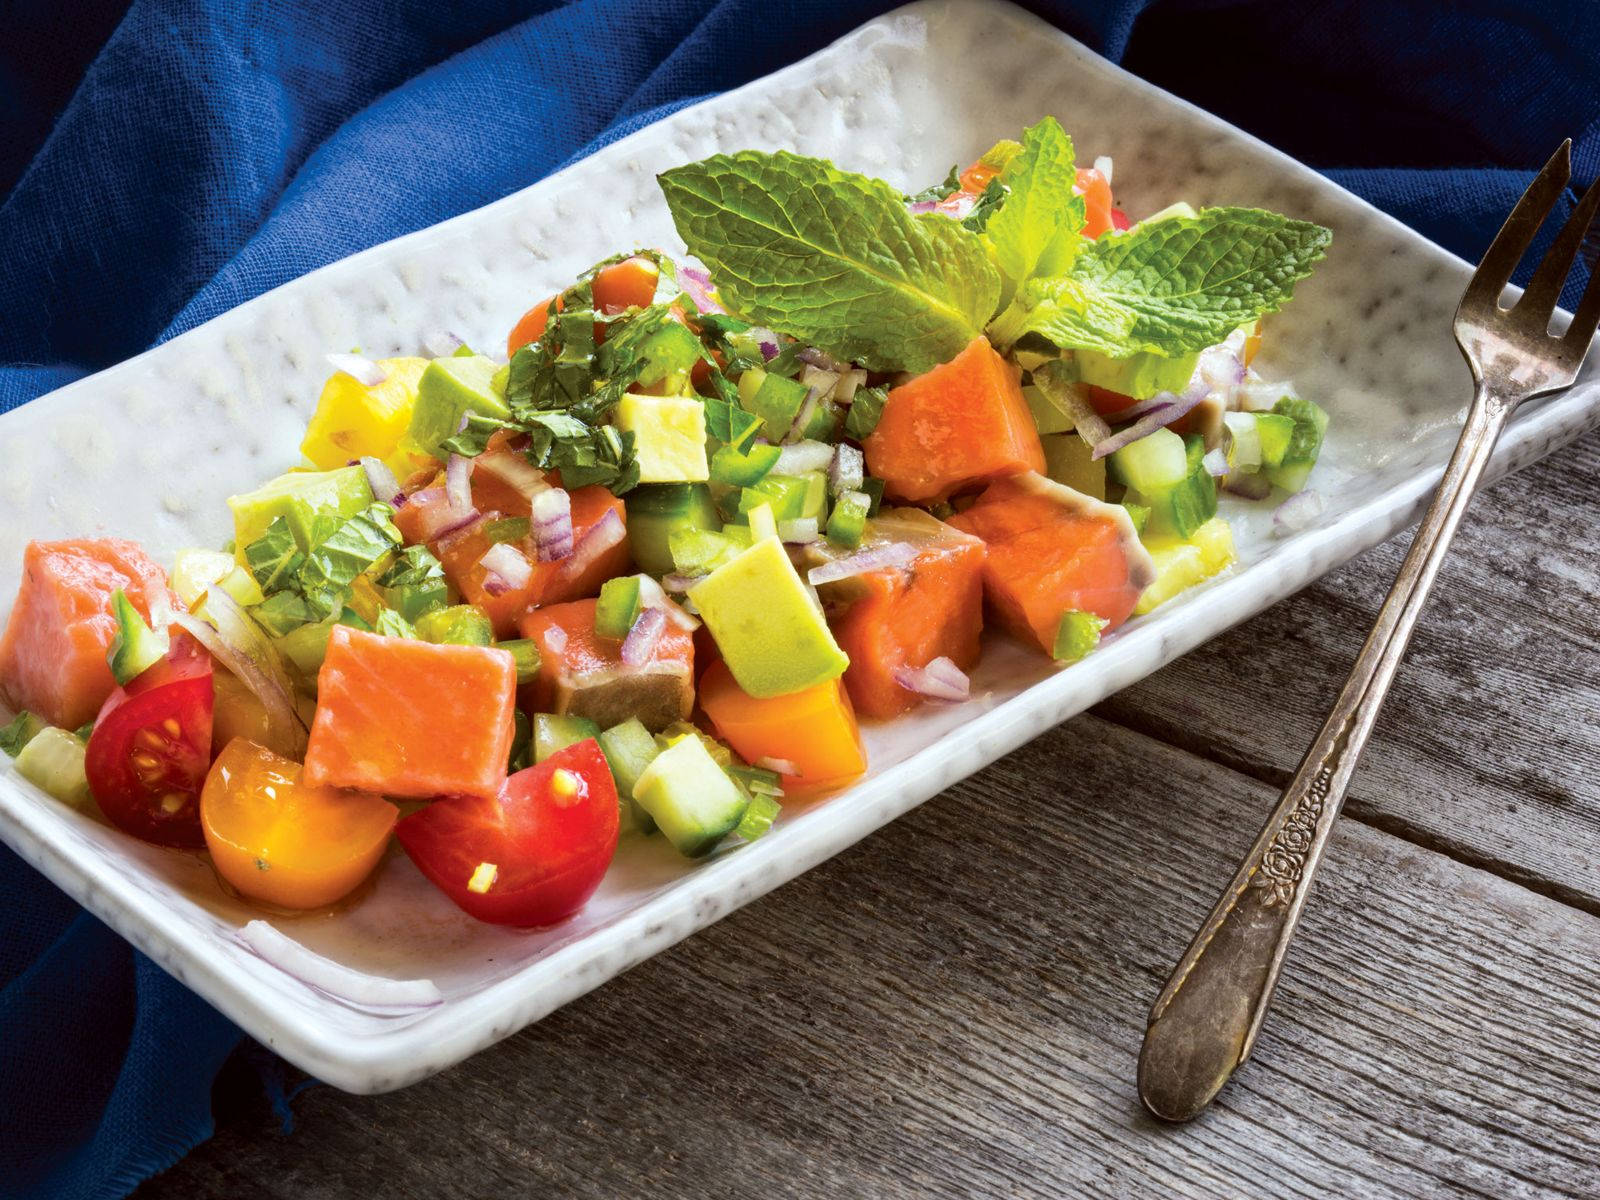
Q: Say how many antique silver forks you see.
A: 1